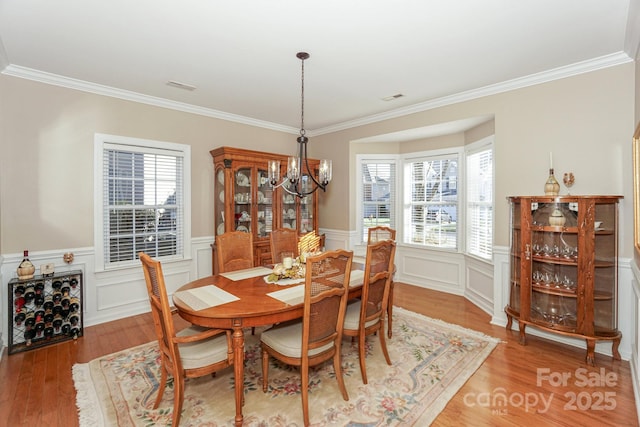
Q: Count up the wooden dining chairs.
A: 6